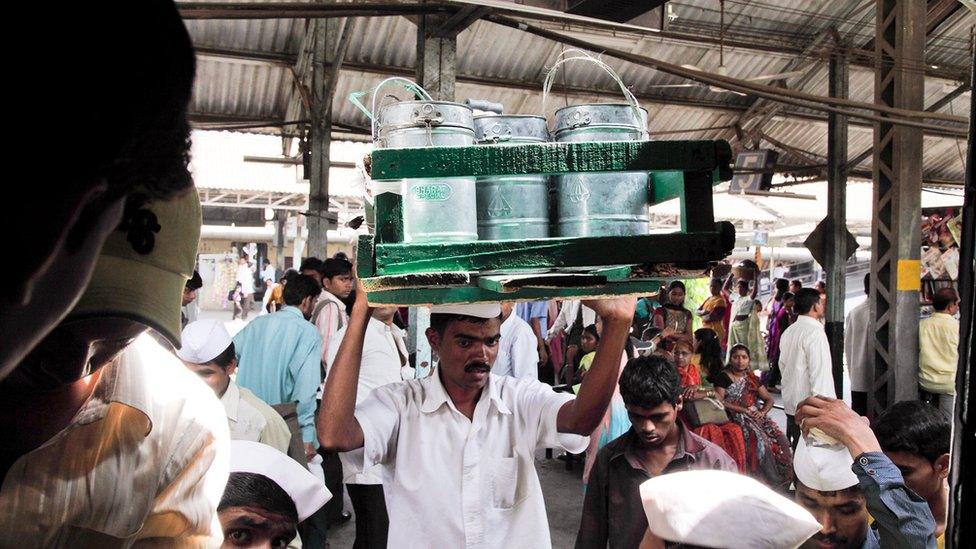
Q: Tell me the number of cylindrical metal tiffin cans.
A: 3